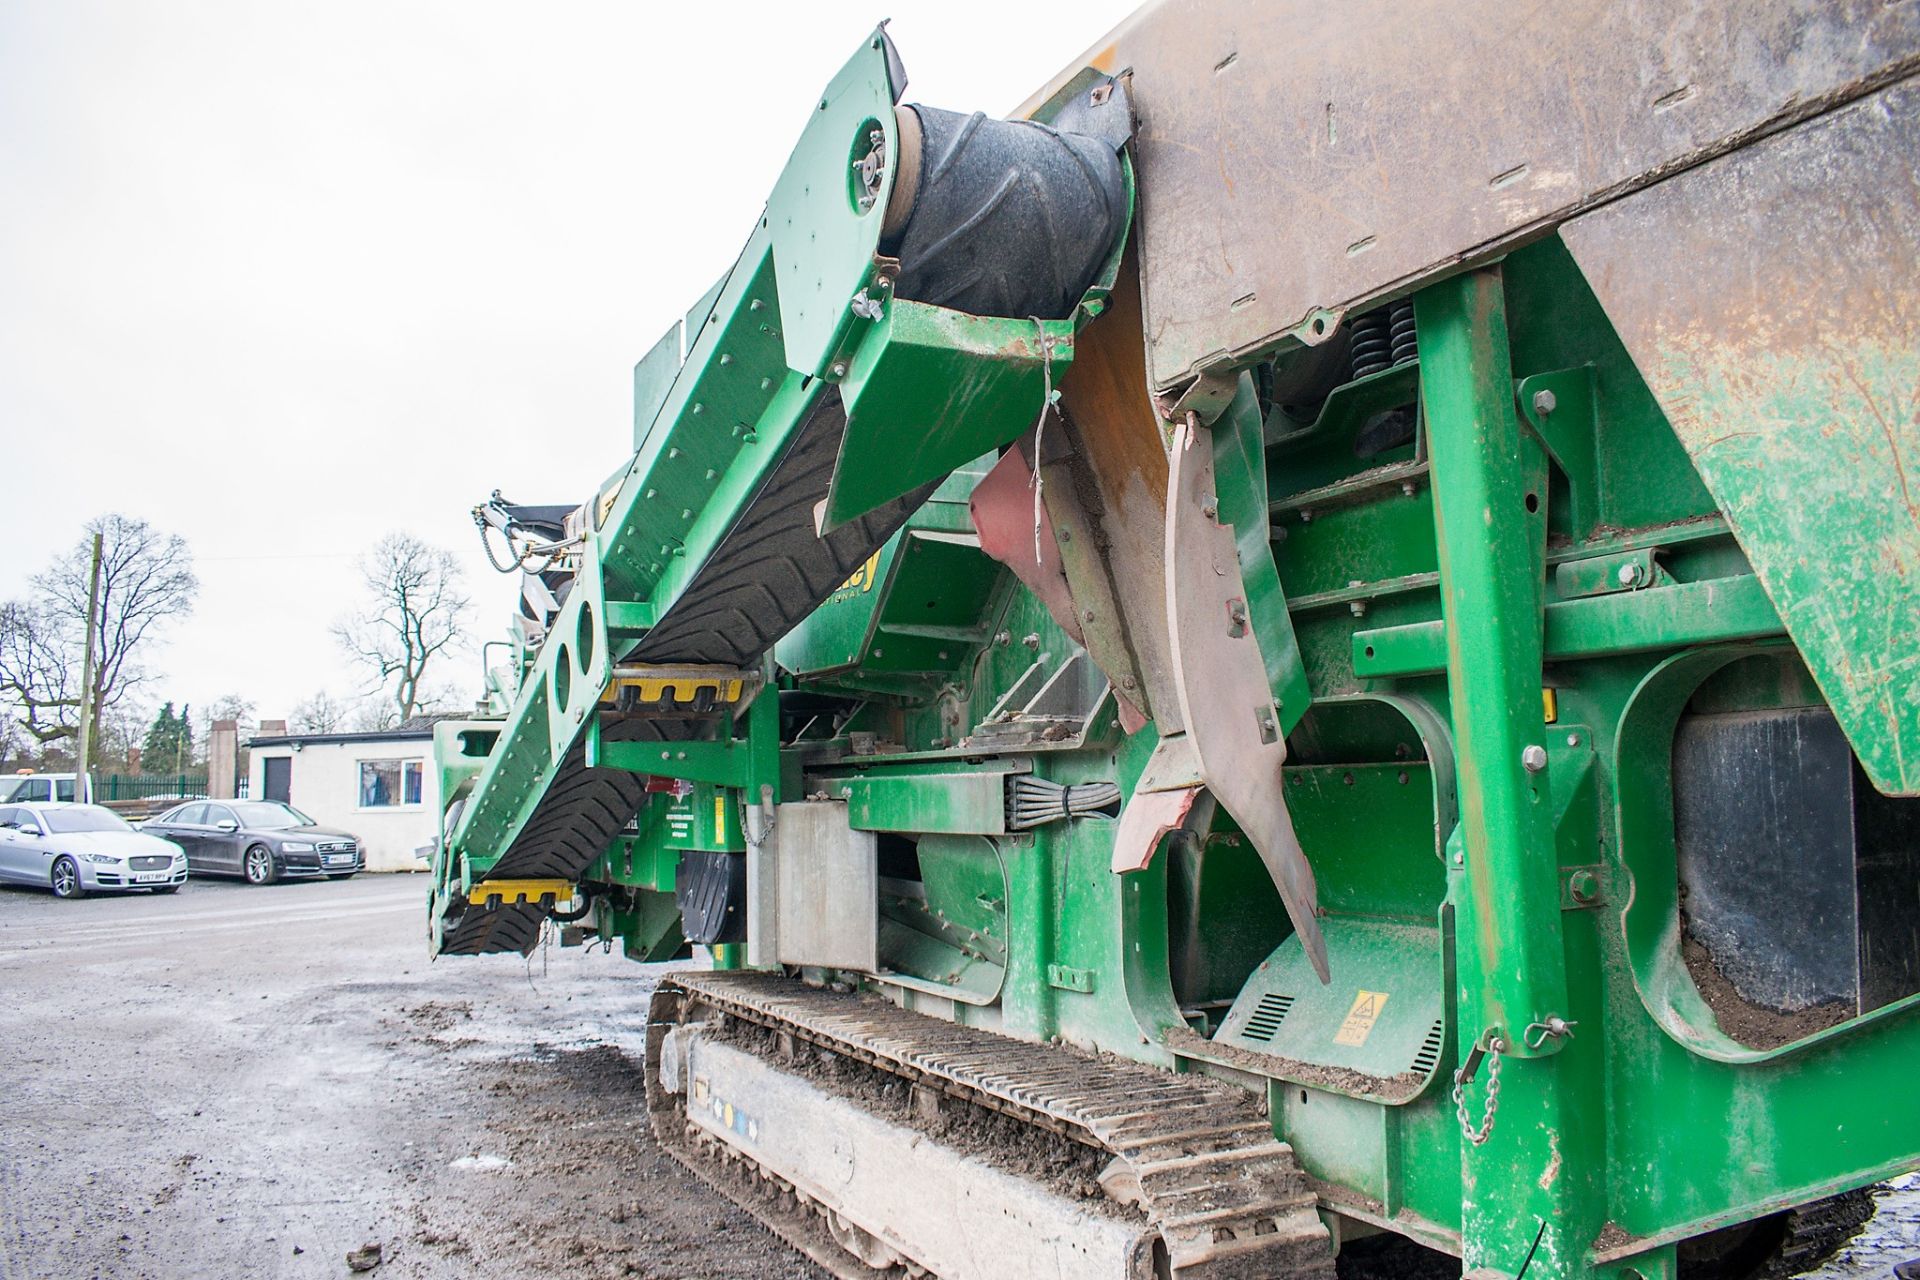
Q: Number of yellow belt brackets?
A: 2